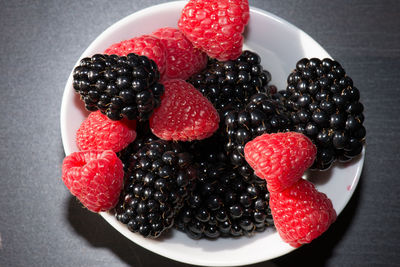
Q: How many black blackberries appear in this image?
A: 6